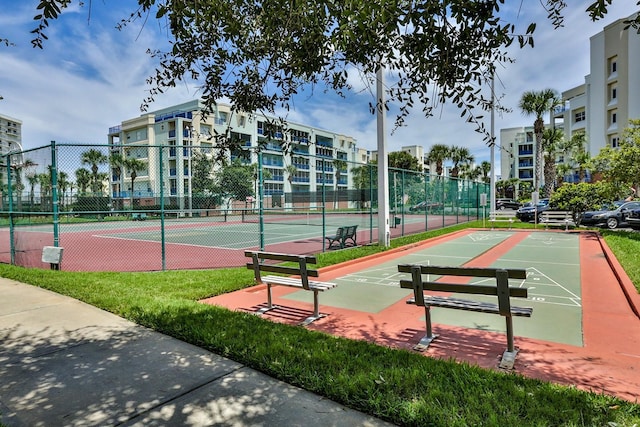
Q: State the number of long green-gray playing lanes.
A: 2